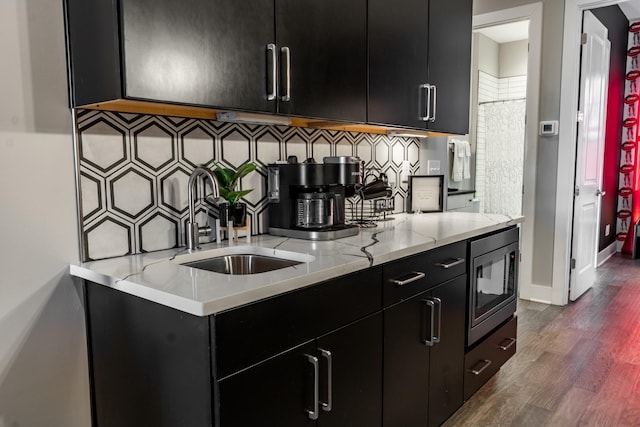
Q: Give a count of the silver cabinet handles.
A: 12